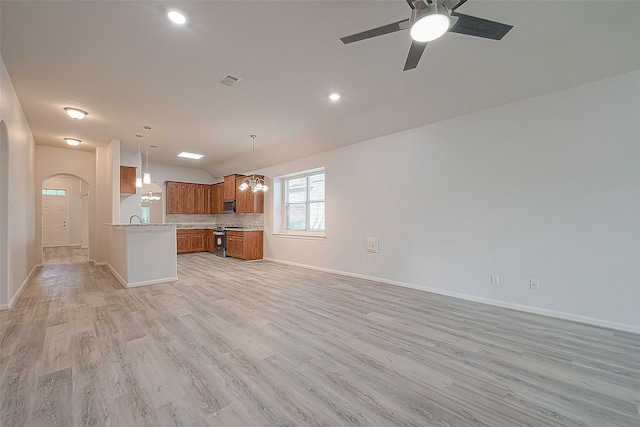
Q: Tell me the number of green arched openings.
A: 0